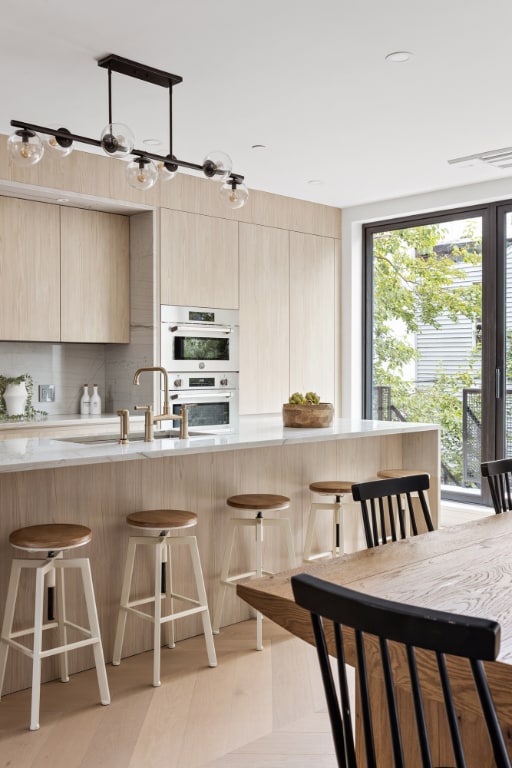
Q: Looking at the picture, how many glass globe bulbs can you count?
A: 7